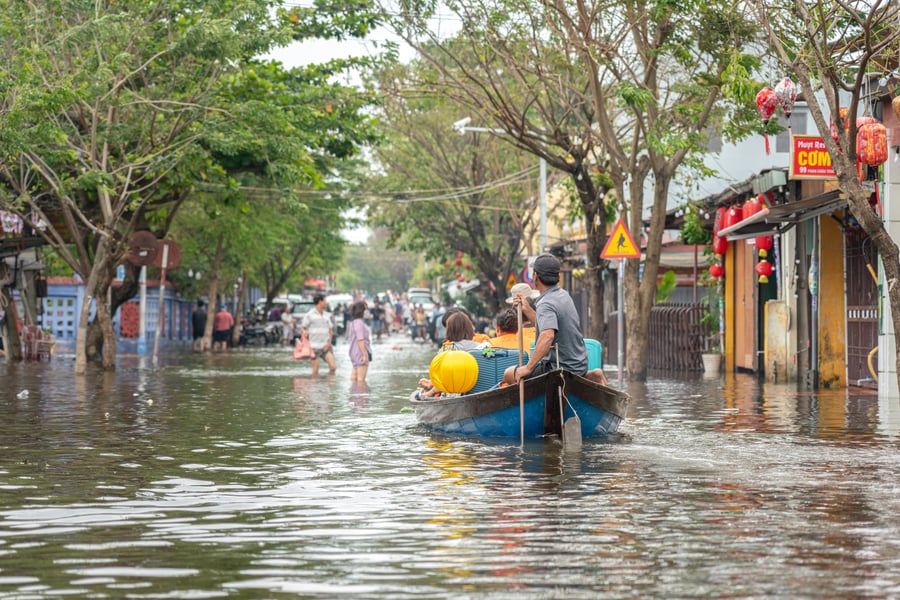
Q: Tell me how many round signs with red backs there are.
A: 2